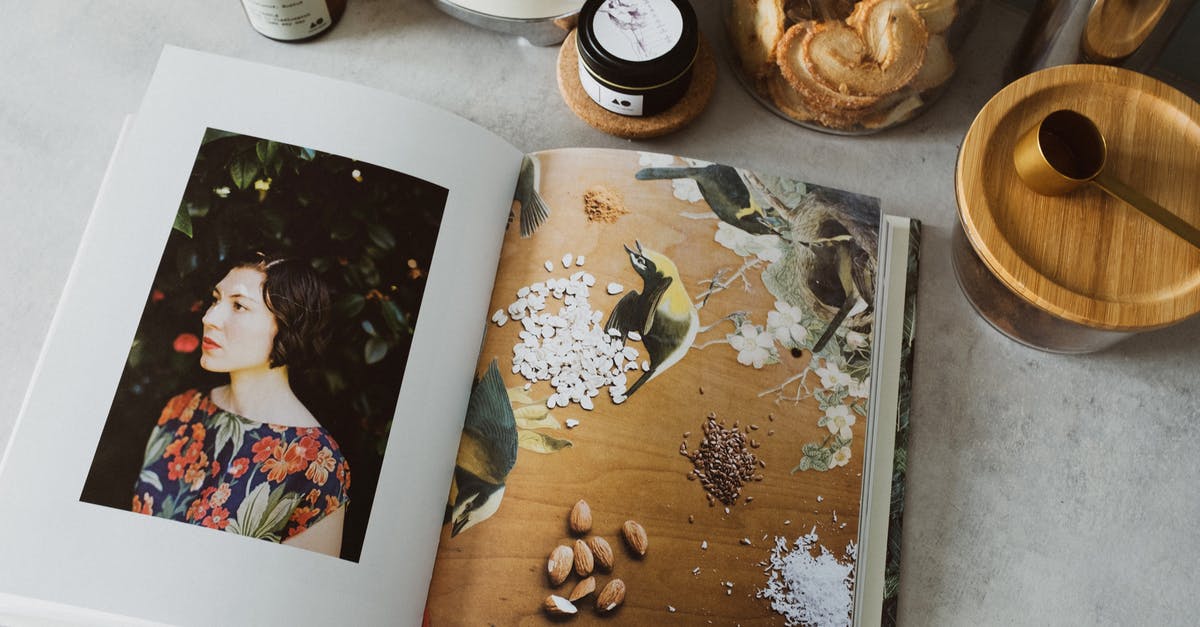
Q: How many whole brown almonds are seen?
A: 6